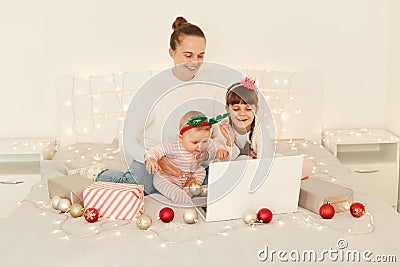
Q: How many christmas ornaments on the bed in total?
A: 13